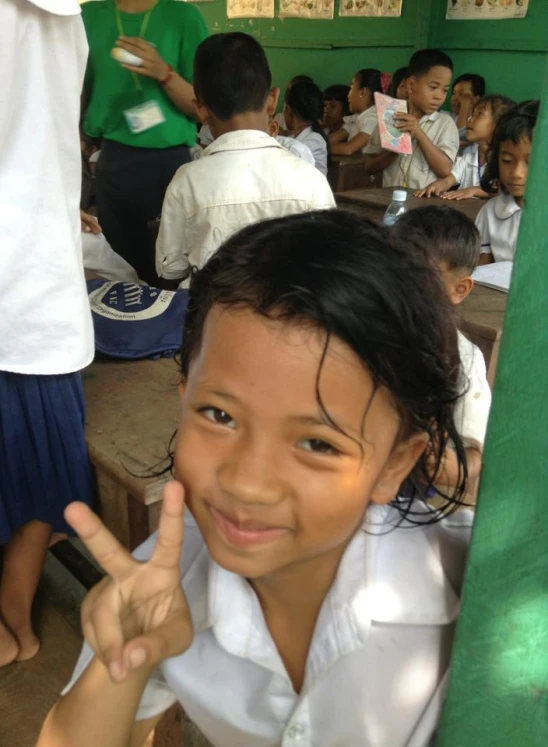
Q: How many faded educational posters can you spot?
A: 4